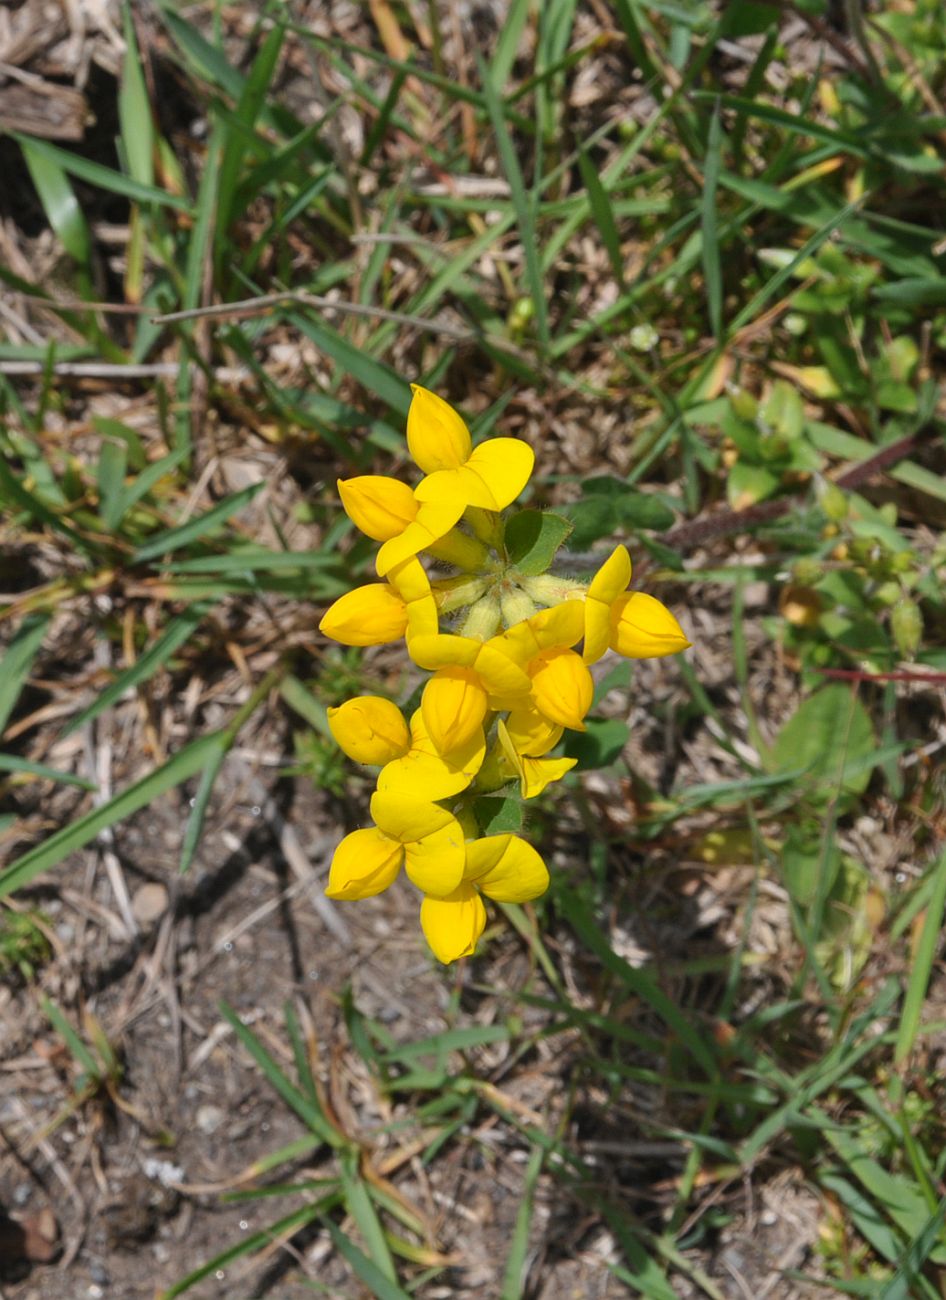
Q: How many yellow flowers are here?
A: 10